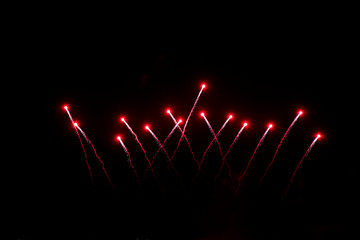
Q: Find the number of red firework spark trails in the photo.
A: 14